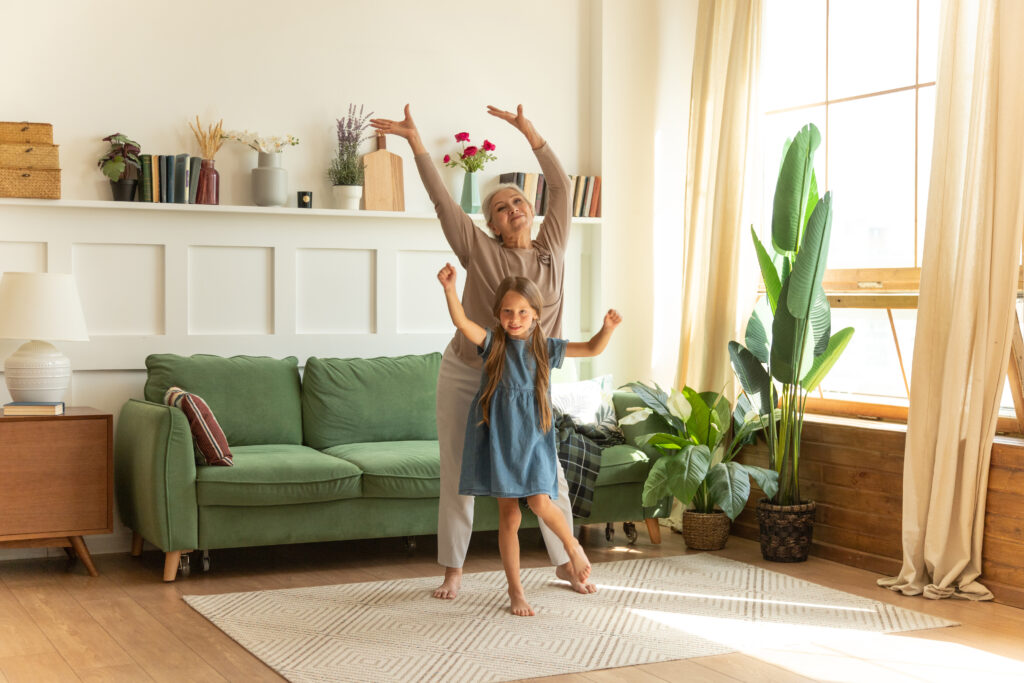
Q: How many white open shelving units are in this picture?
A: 1